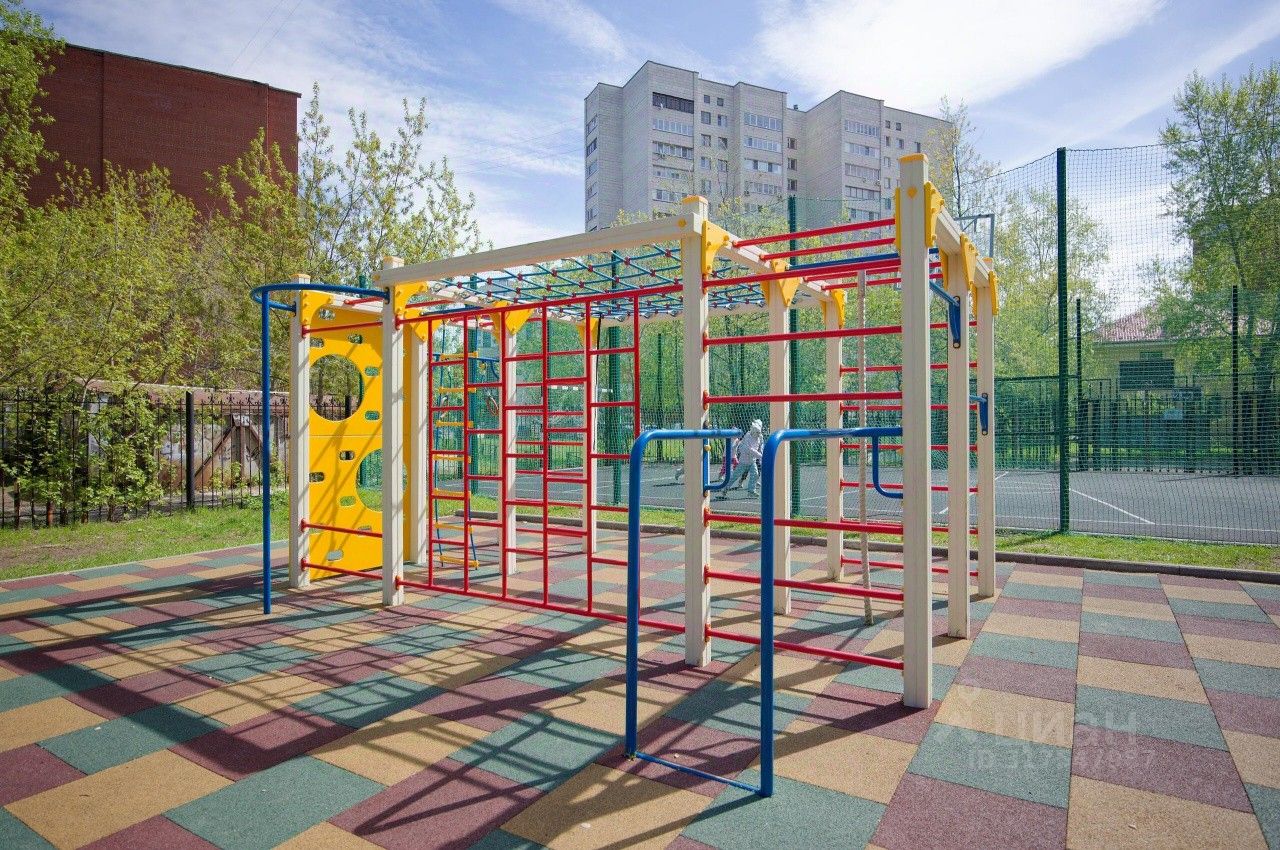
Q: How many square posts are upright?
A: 11